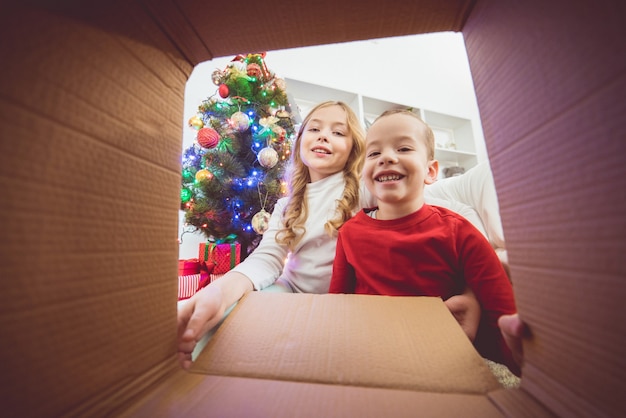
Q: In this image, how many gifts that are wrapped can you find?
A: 2